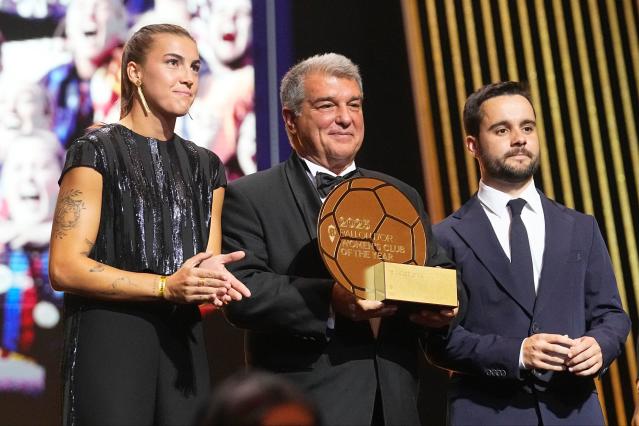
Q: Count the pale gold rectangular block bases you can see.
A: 1